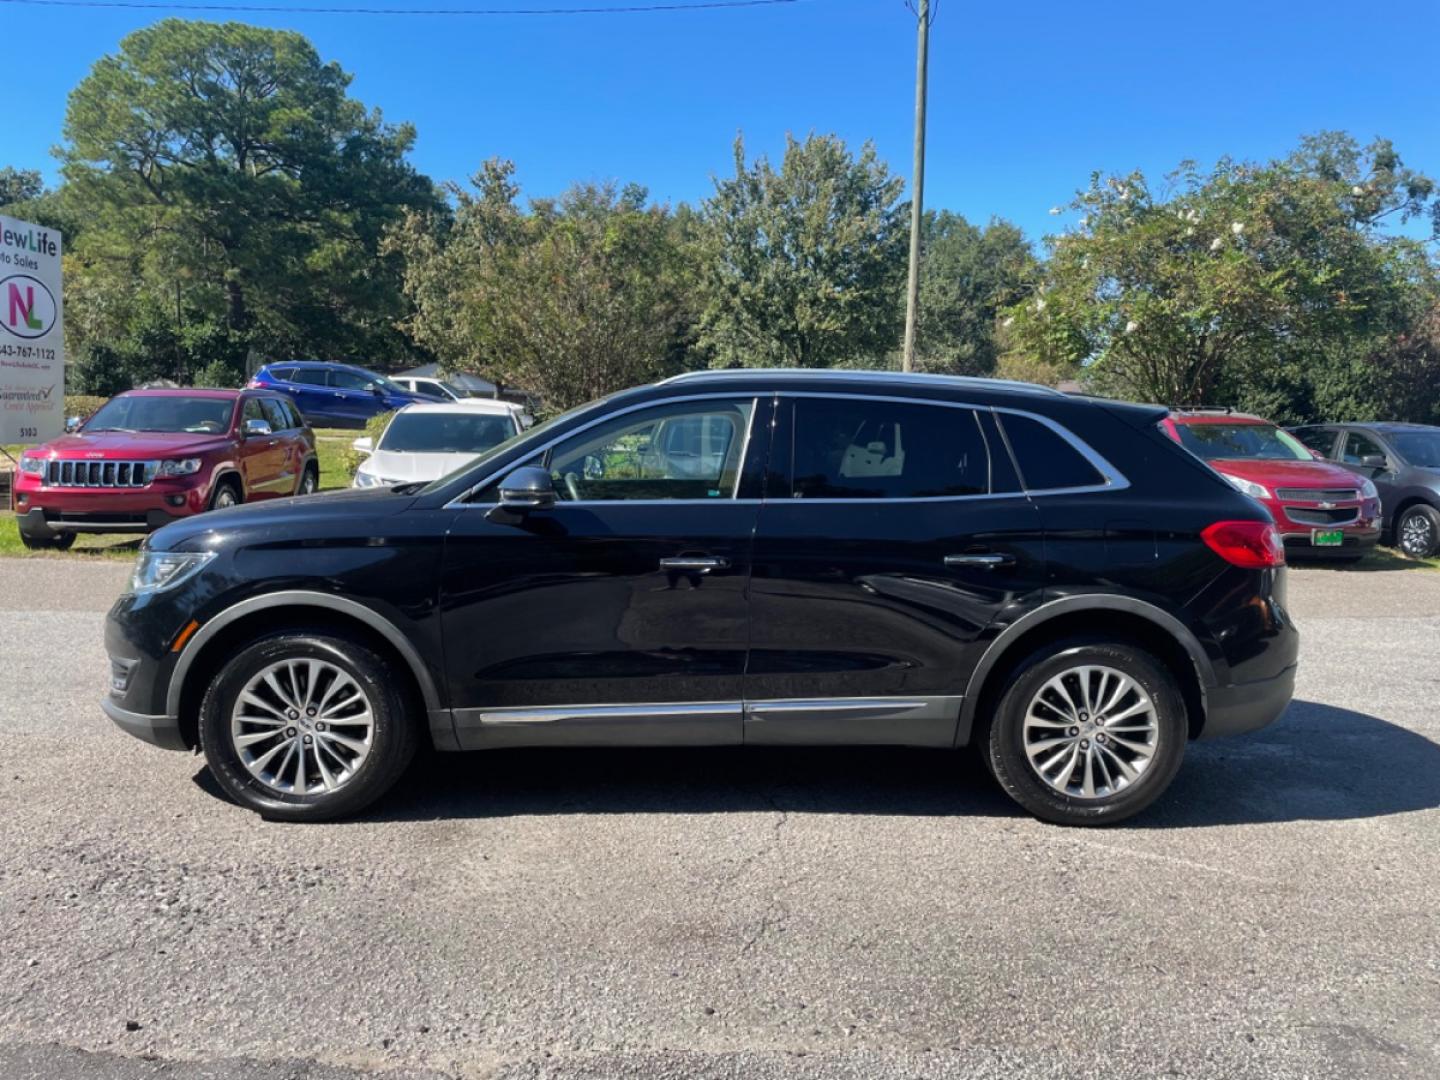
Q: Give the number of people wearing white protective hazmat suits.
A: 0